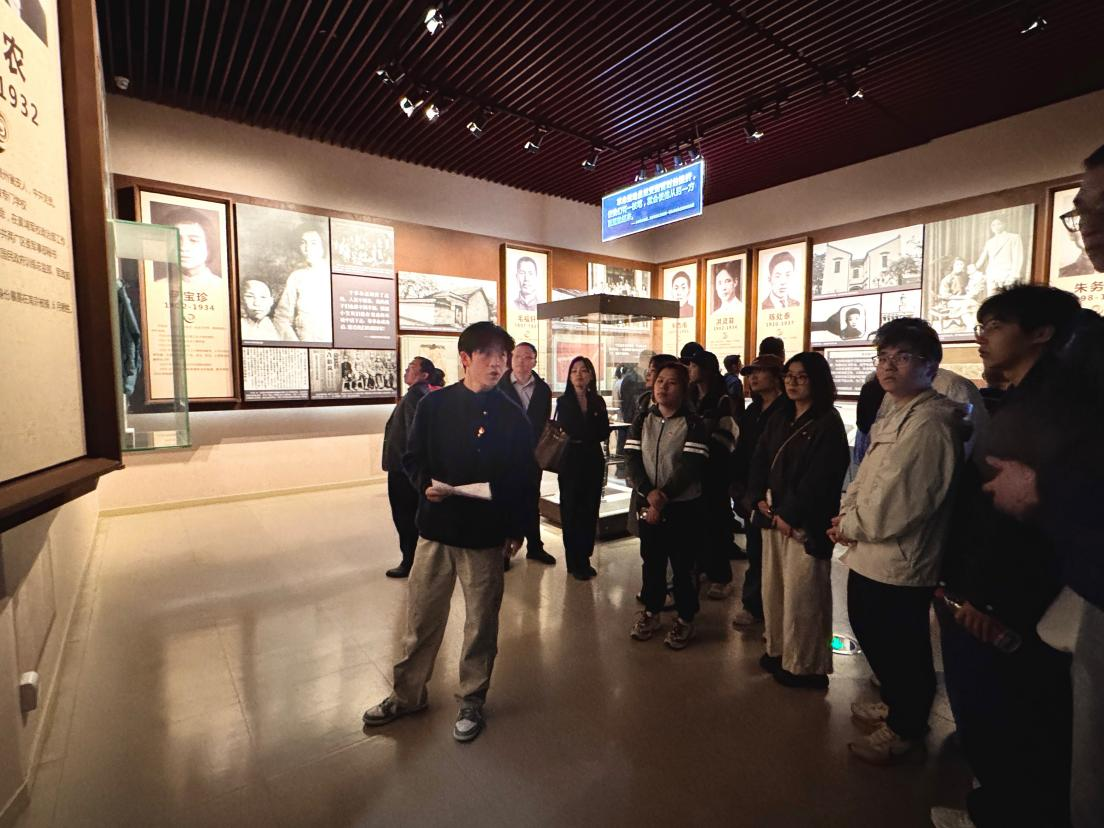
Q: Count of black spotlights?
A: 14